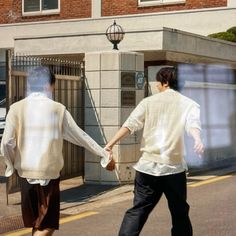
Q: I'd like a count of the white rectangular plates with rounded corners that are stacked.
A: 0